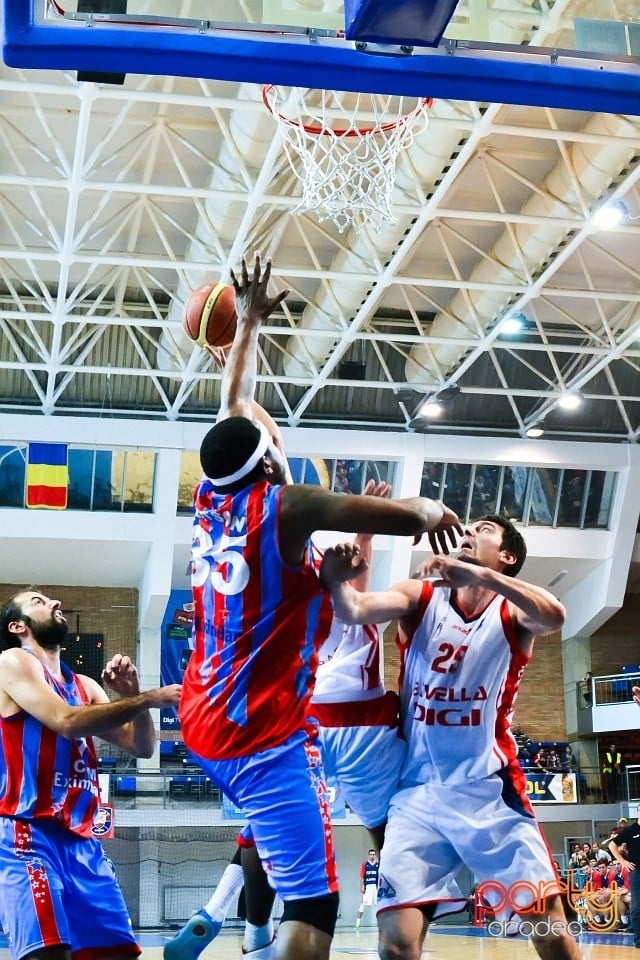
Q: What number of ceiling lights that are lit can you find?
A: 5